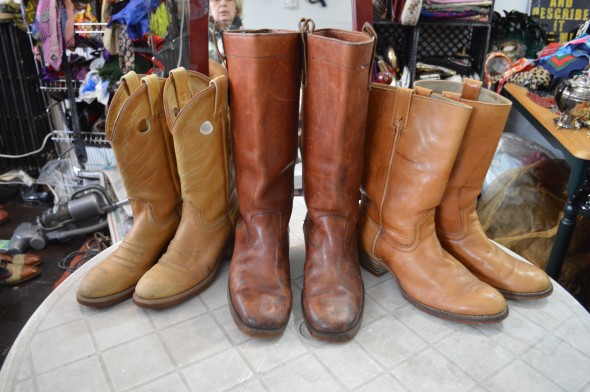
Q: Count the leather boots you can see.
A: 6